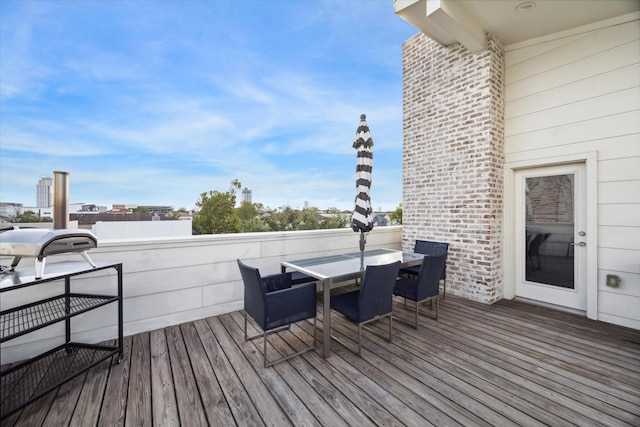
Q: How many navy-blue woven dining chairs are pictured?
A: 4